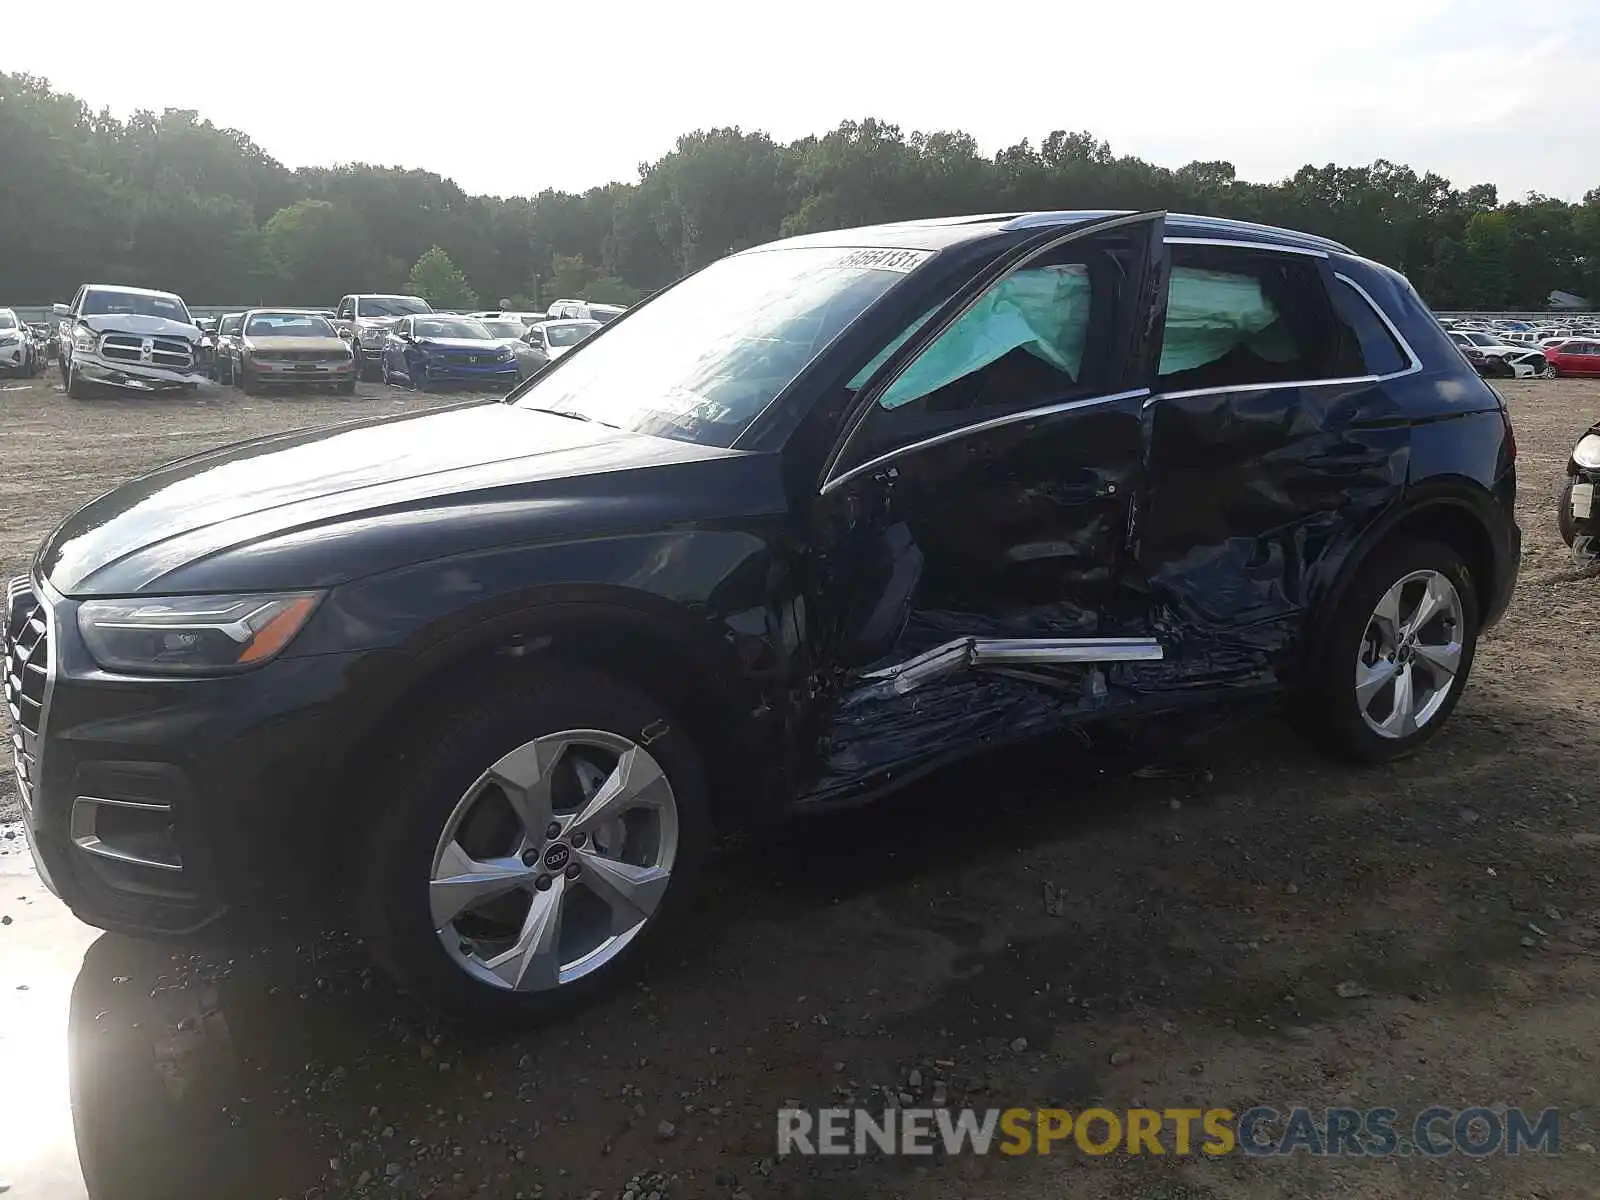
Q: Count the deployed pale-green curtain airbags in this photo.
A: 2